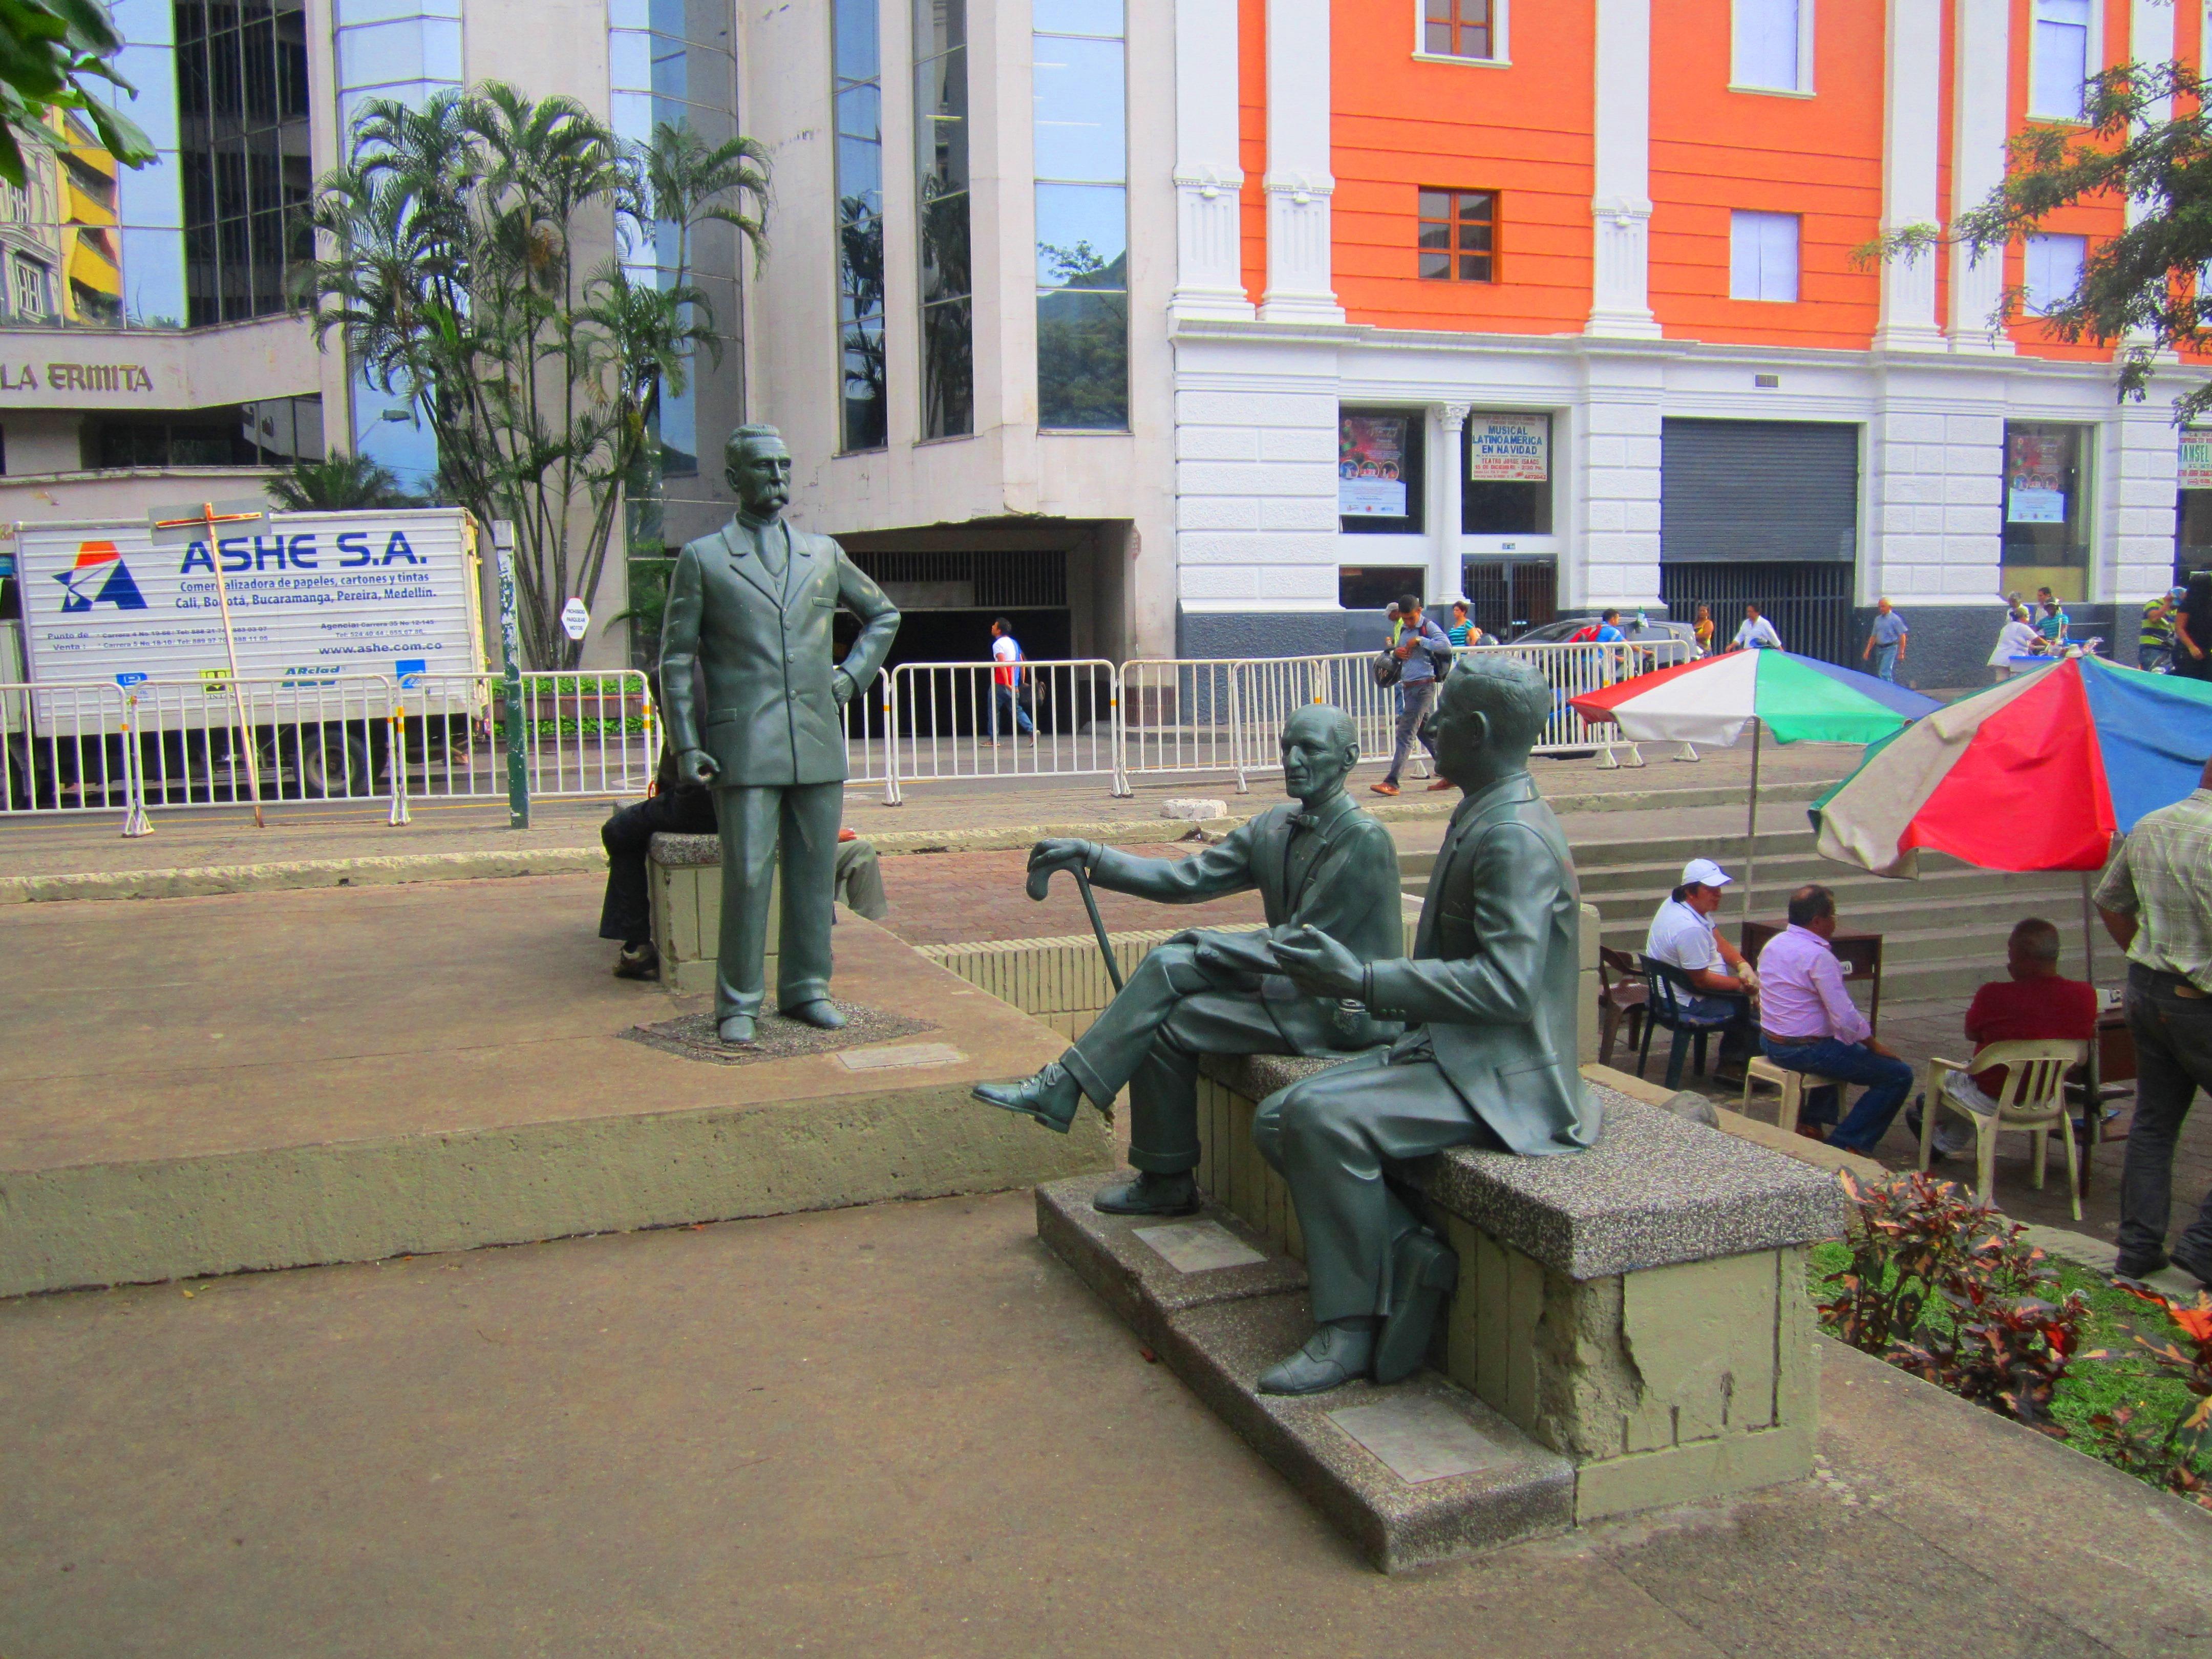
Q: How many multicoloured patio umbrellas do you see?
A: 2